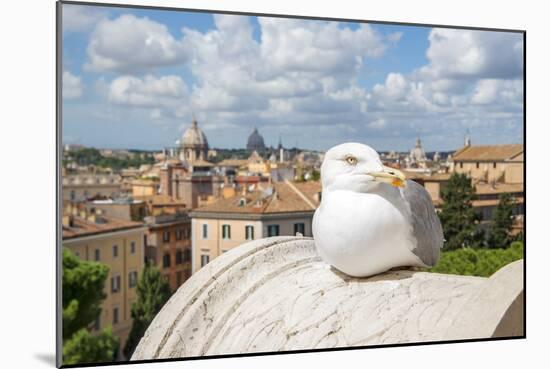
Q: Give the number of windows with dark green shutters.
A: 4